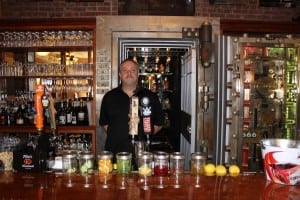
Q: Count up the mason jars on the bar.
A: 8